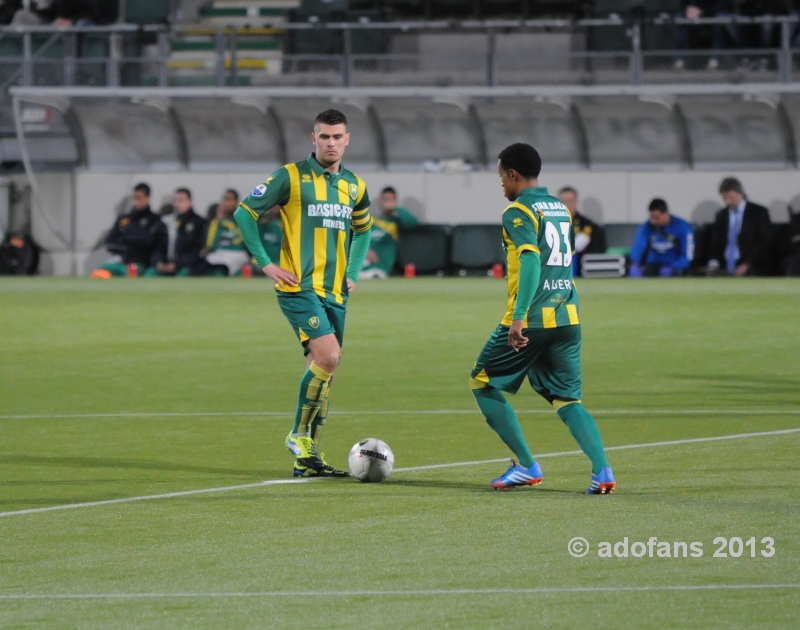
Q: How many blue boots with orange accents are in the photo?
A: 2